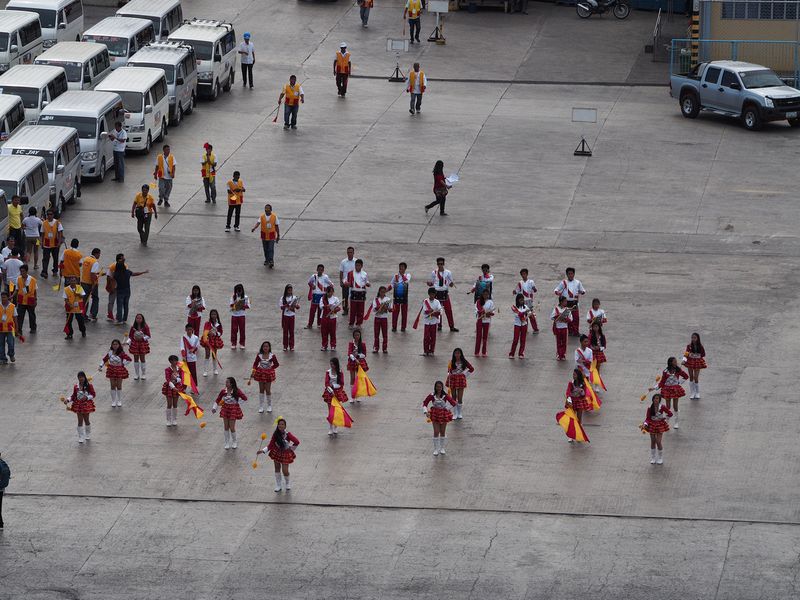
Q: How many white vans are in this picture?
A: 14